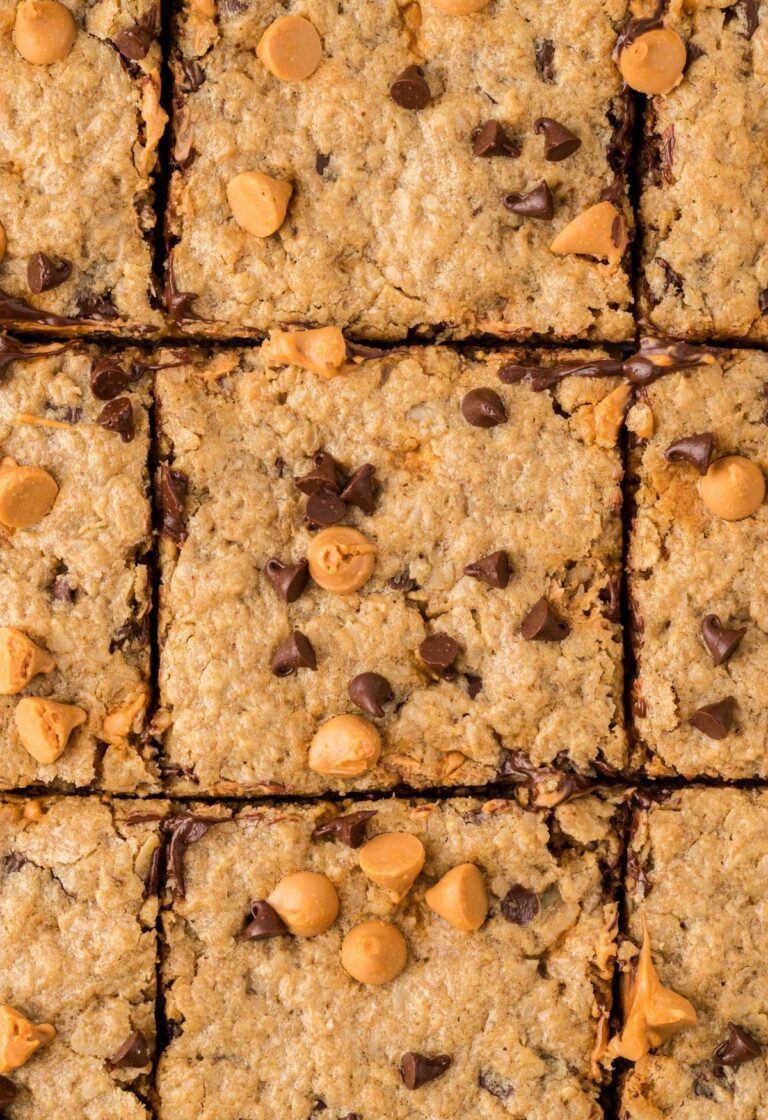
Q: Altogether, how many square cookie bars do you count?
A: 9